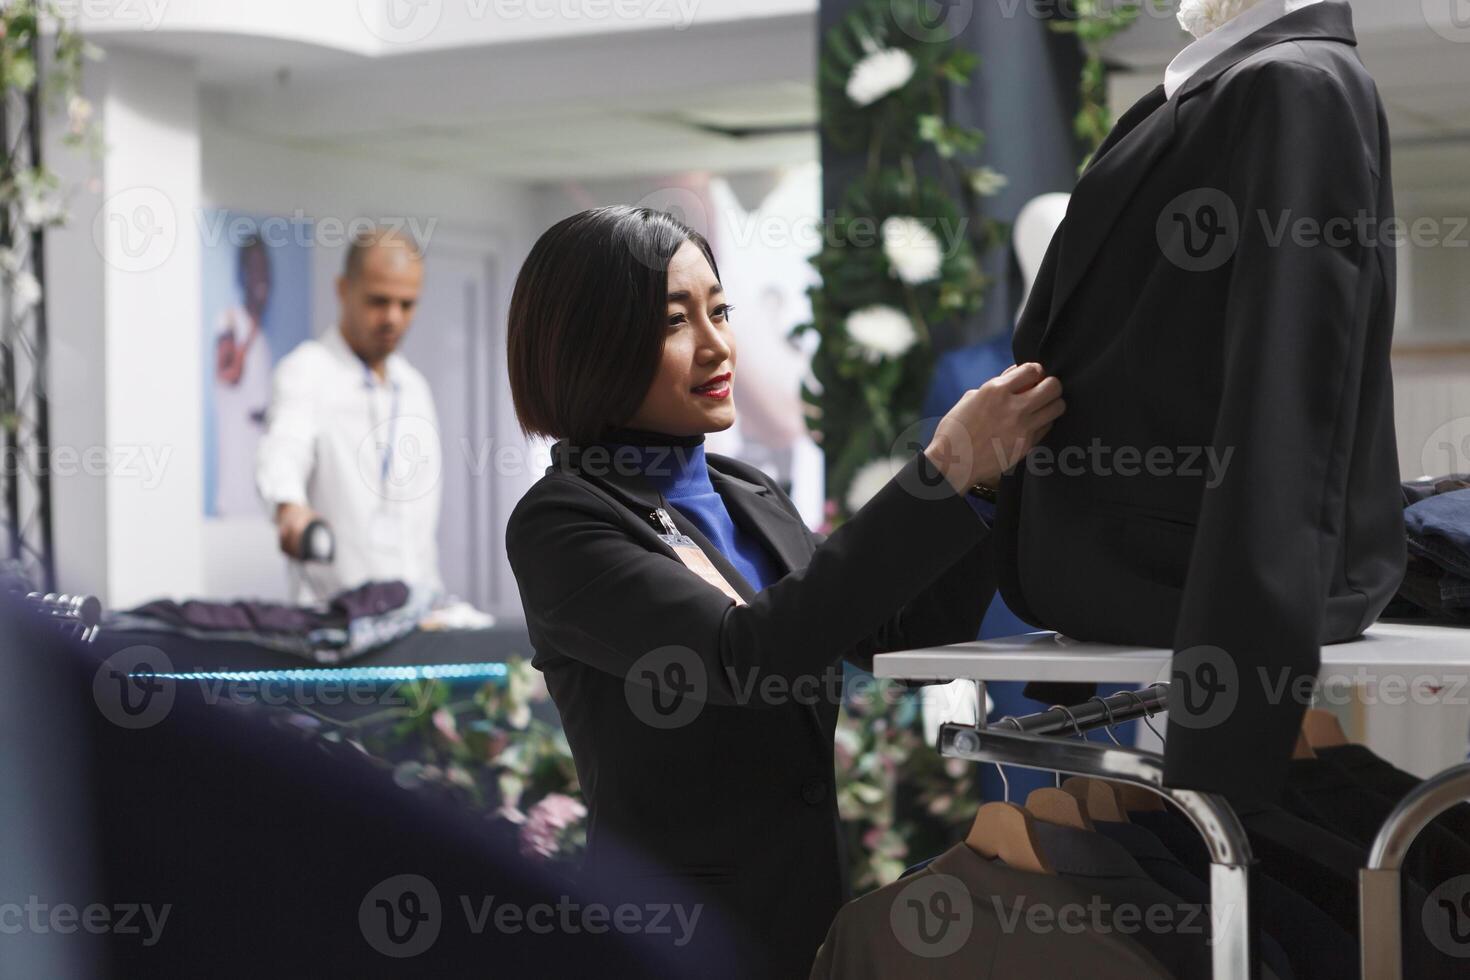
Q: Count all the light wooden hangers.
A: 6